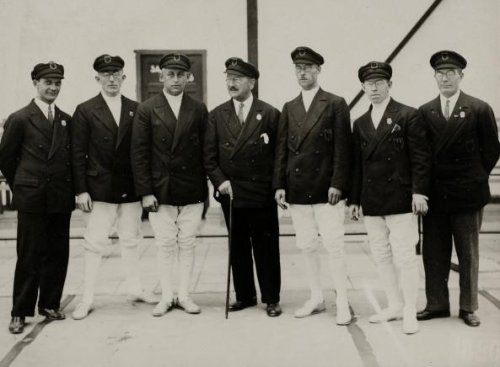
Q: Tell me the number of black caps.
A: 7